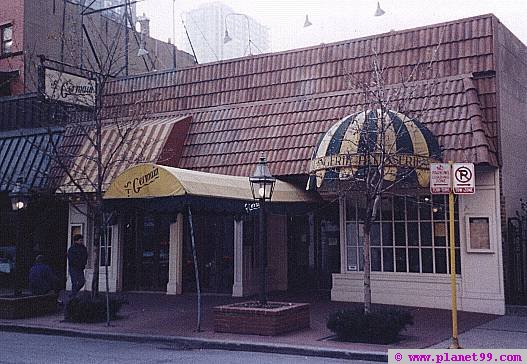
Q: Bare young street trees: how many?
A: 2